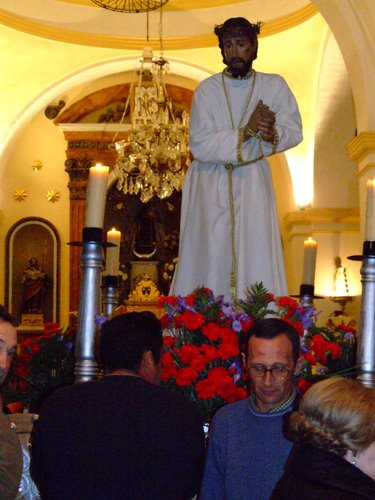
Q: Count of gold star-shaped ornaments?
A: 3